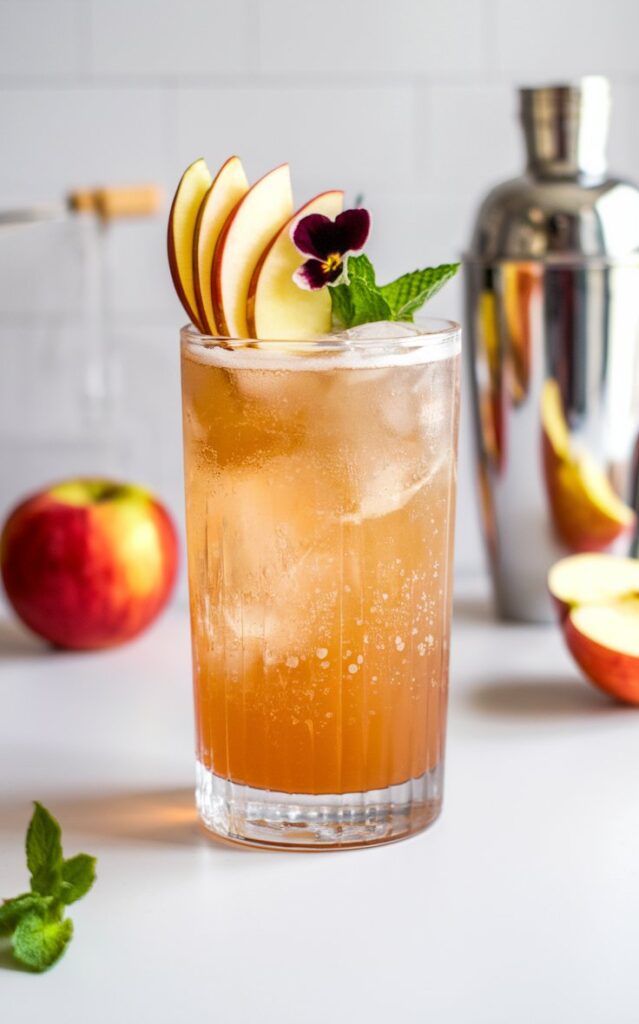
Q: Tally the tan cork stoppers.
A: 1